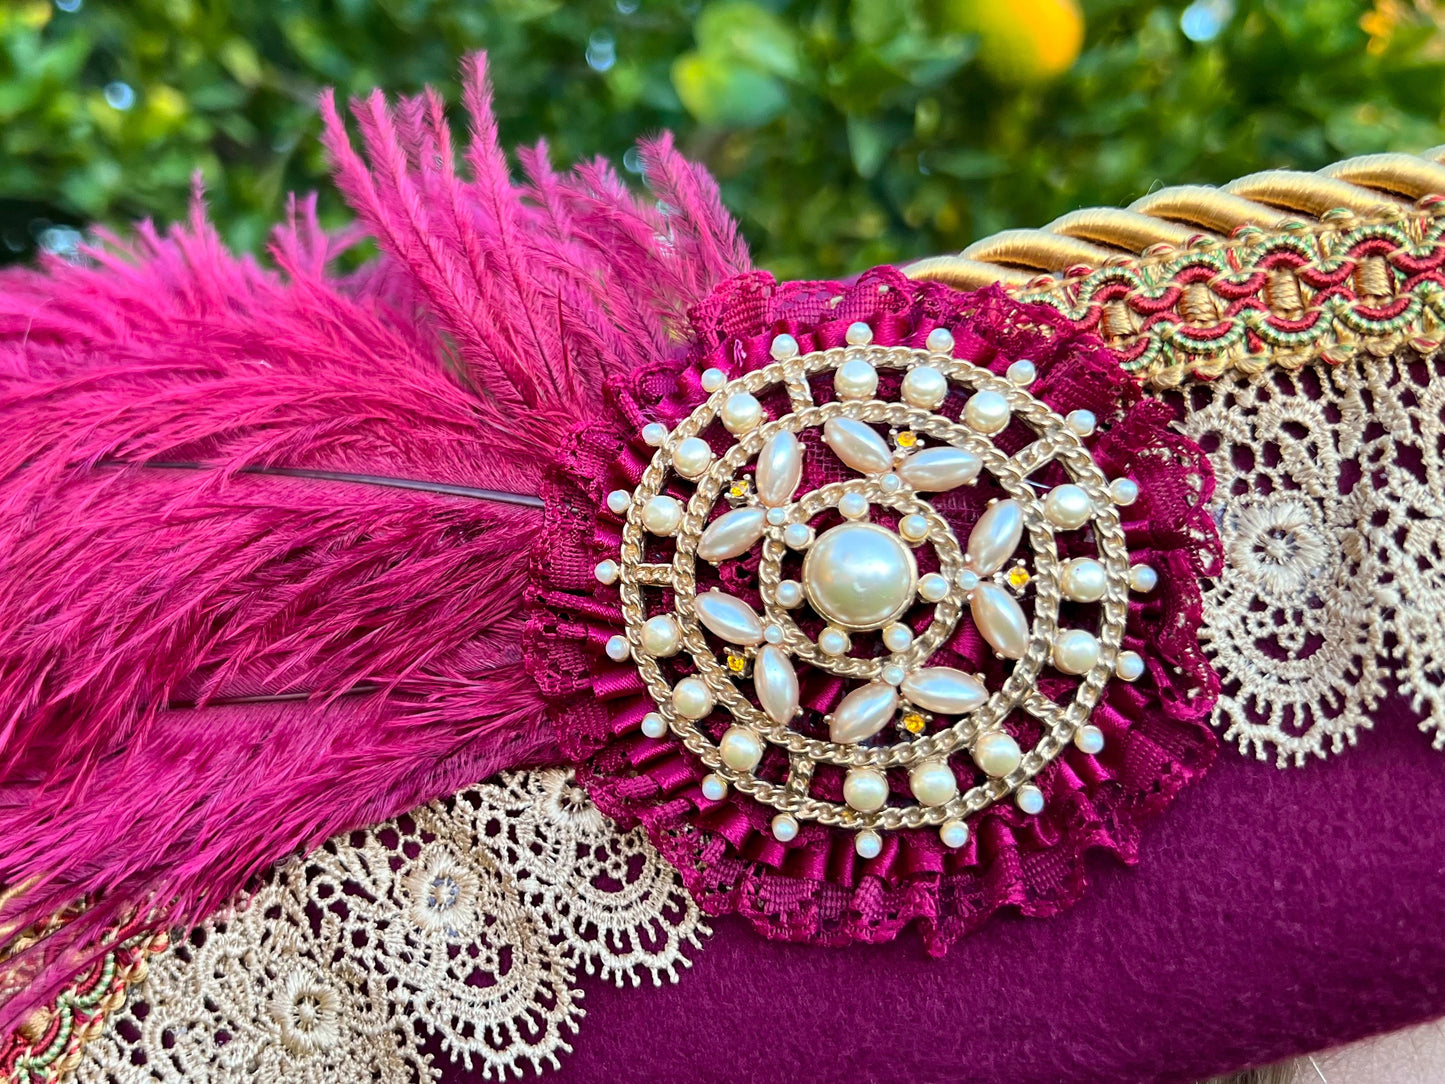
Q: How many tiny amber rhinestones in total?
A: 5